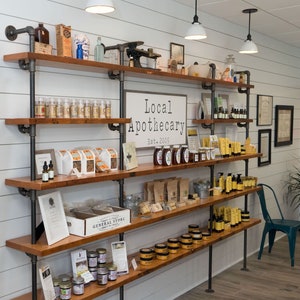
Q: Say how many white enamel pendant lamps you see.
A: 3